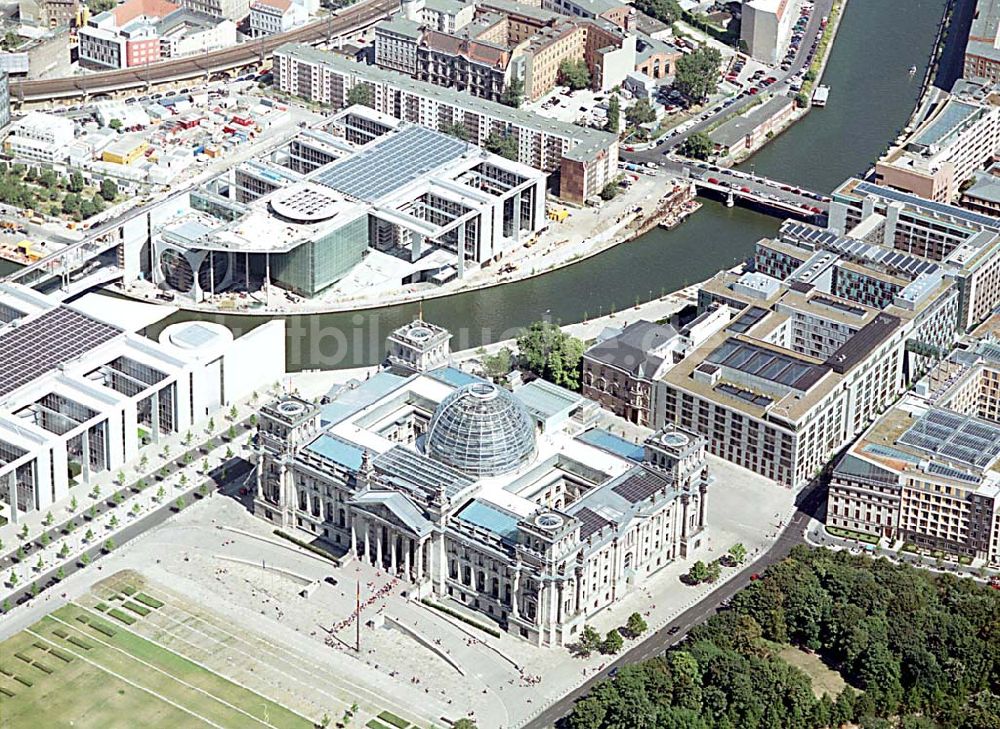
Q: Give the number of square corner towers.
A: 4